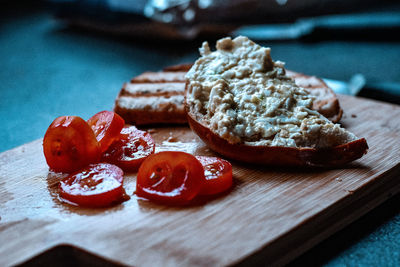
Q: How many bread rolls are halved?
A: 1